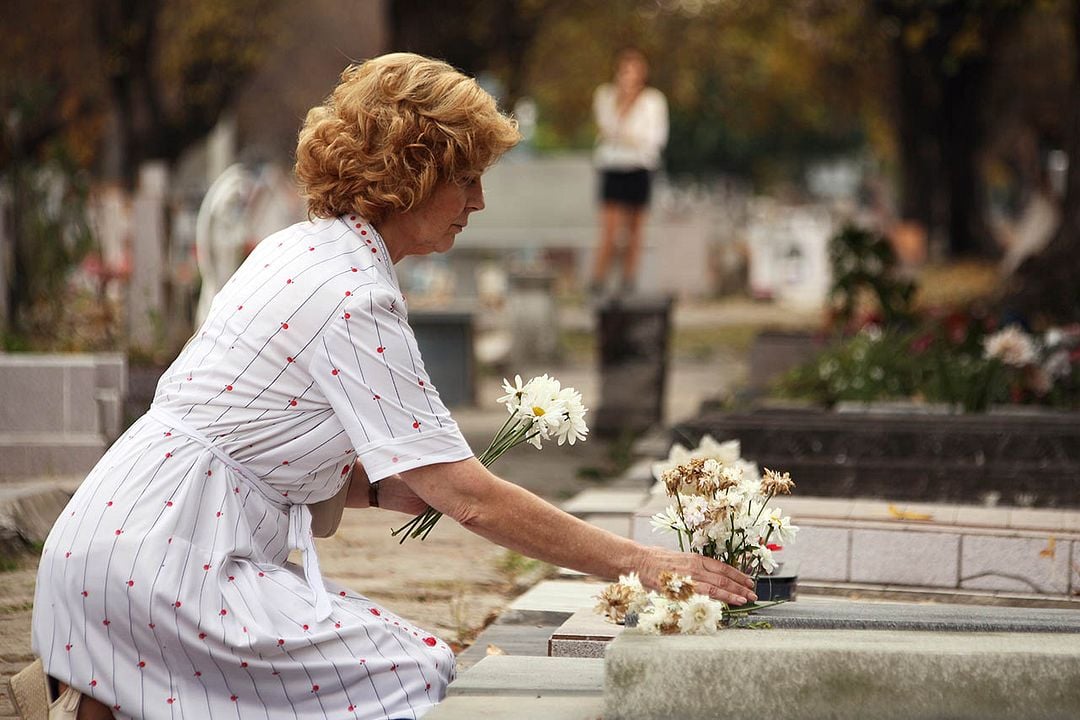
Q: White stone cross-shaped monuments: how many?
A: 0